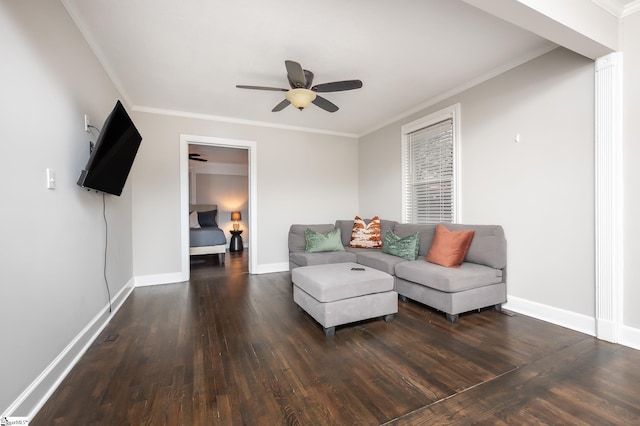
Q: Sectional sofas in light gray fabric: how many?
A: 1